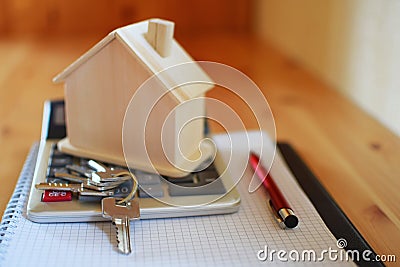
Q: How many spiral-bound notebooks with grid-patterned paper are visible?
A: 1